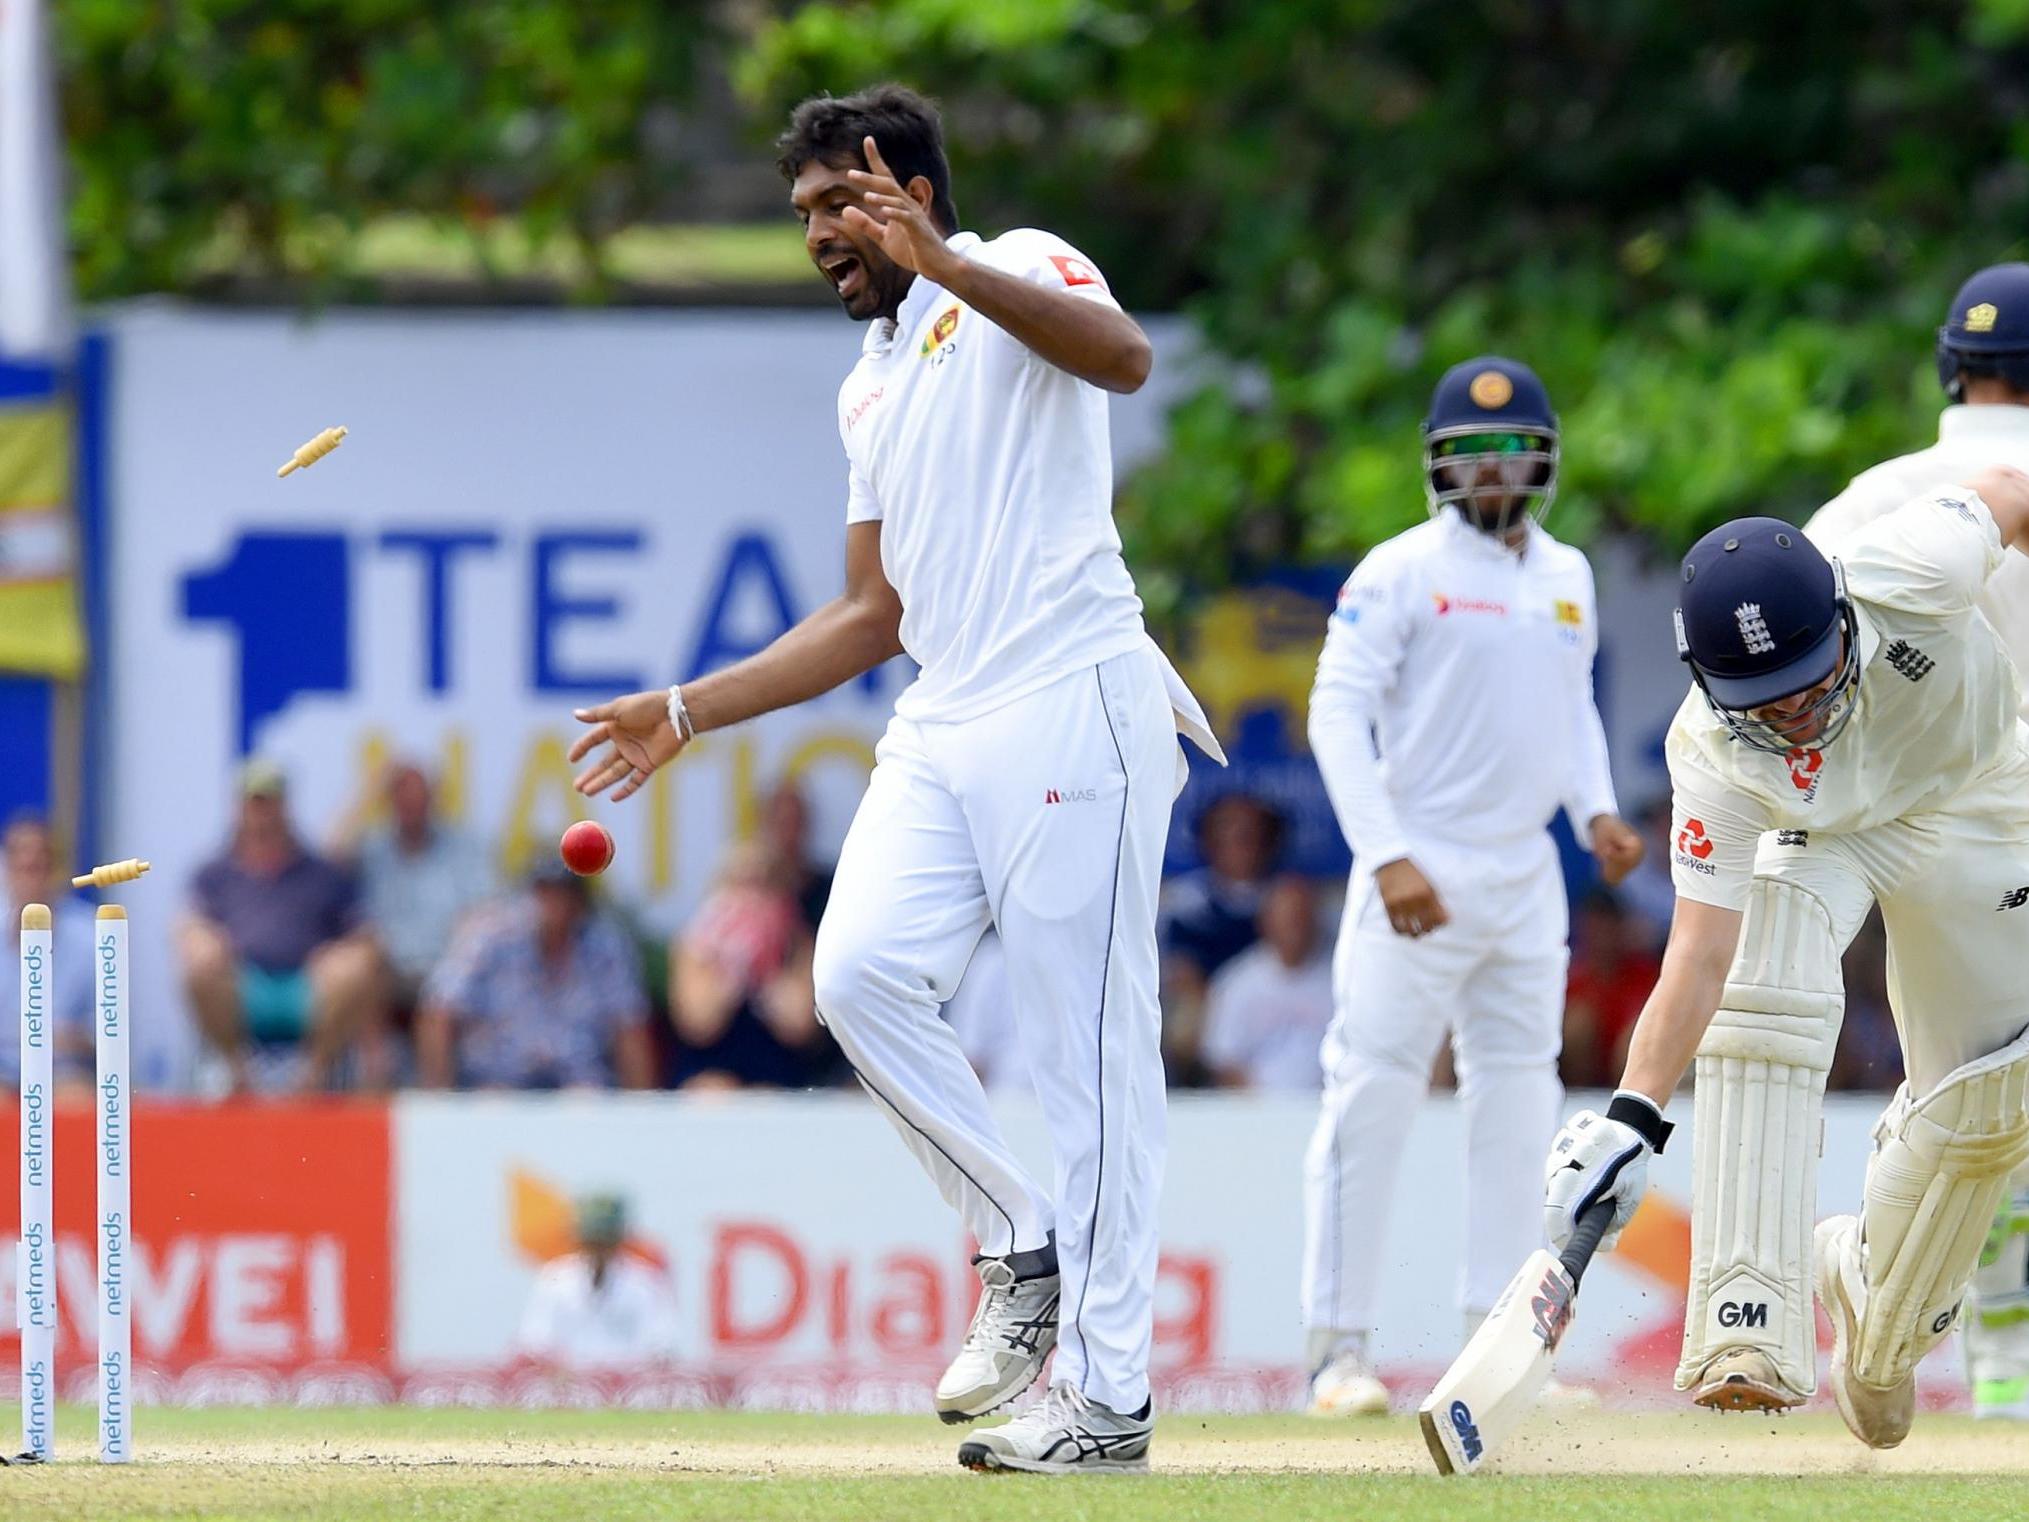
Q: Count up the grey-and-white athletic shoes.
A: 2